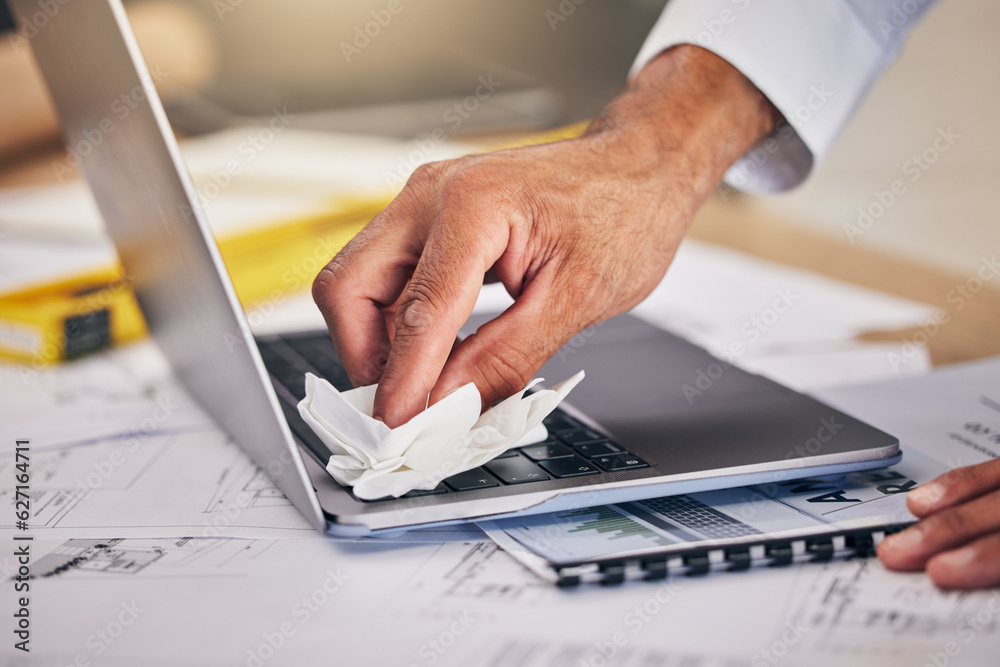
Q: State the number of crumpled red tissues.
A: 0